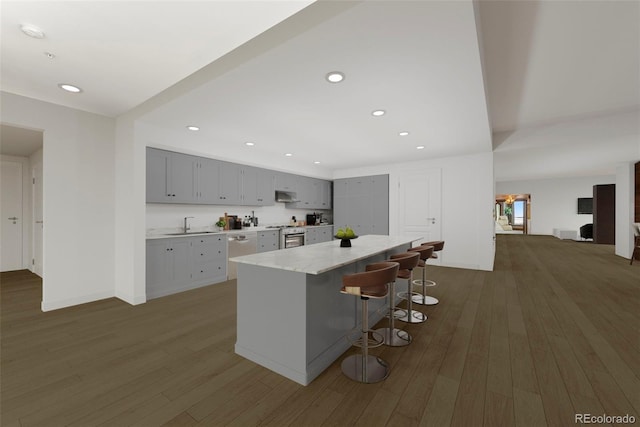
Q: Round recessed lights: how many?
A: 9